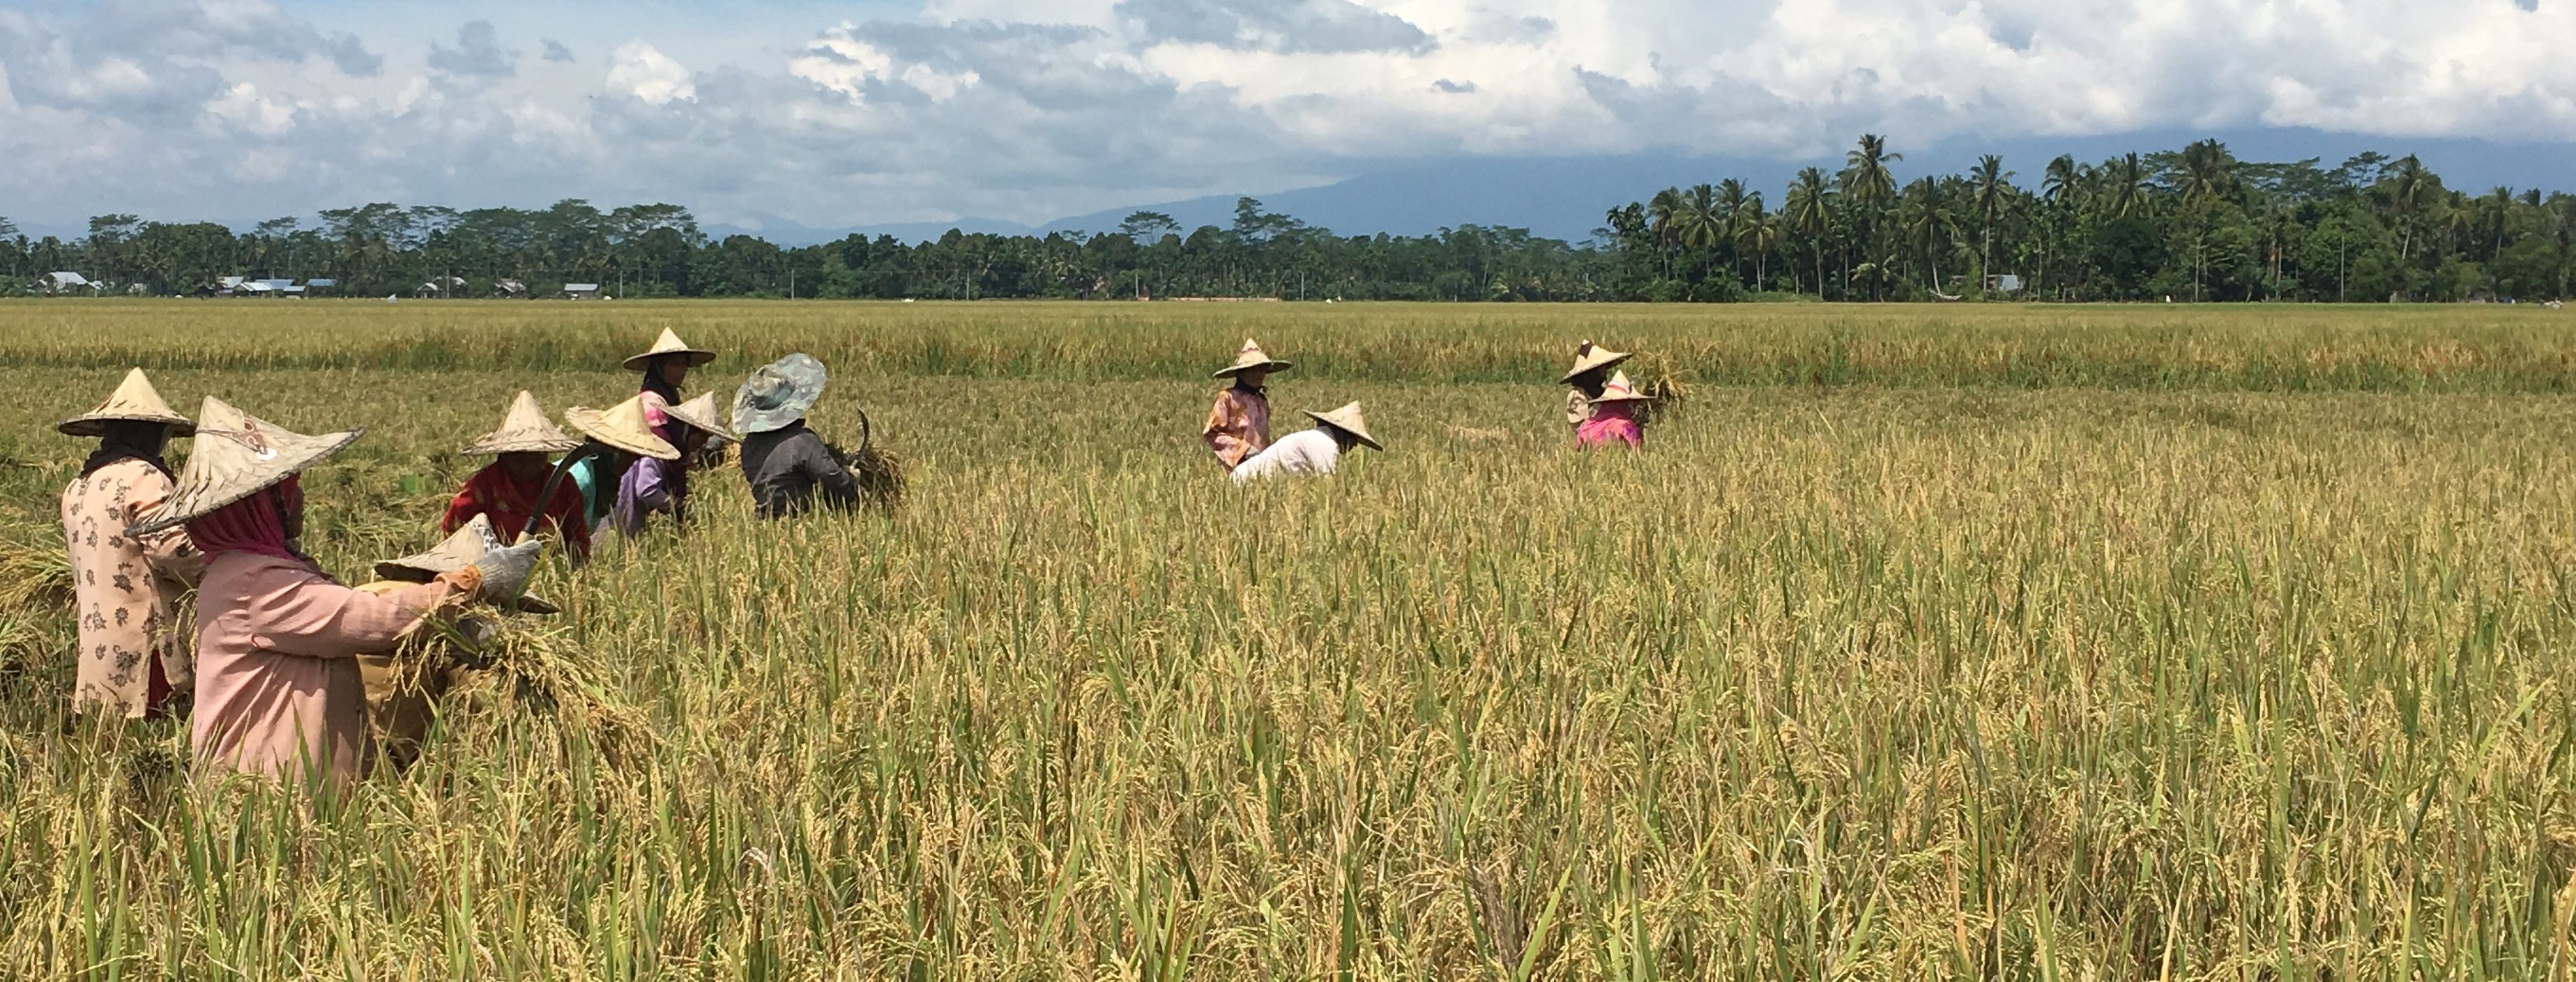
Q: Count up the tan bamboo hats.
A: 11